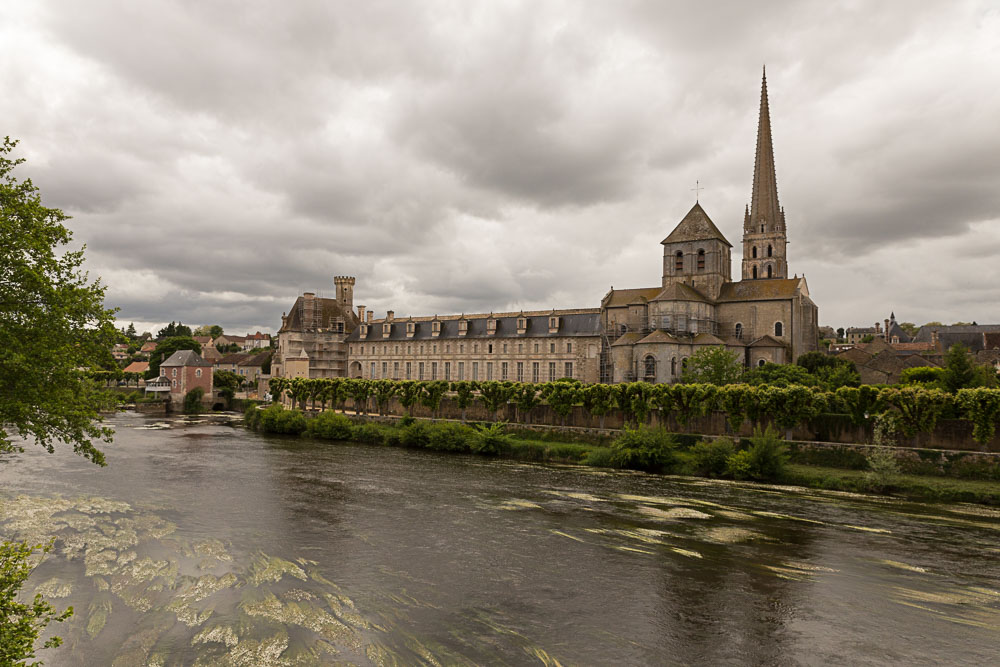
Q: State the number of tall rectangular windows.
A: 15